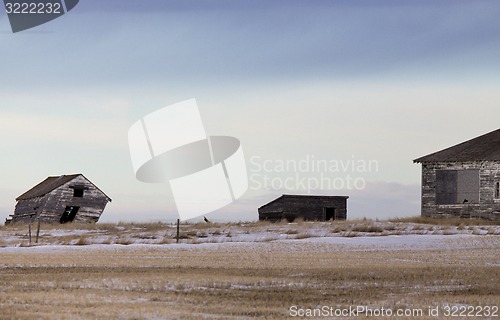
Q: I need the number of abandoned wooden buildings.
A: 3